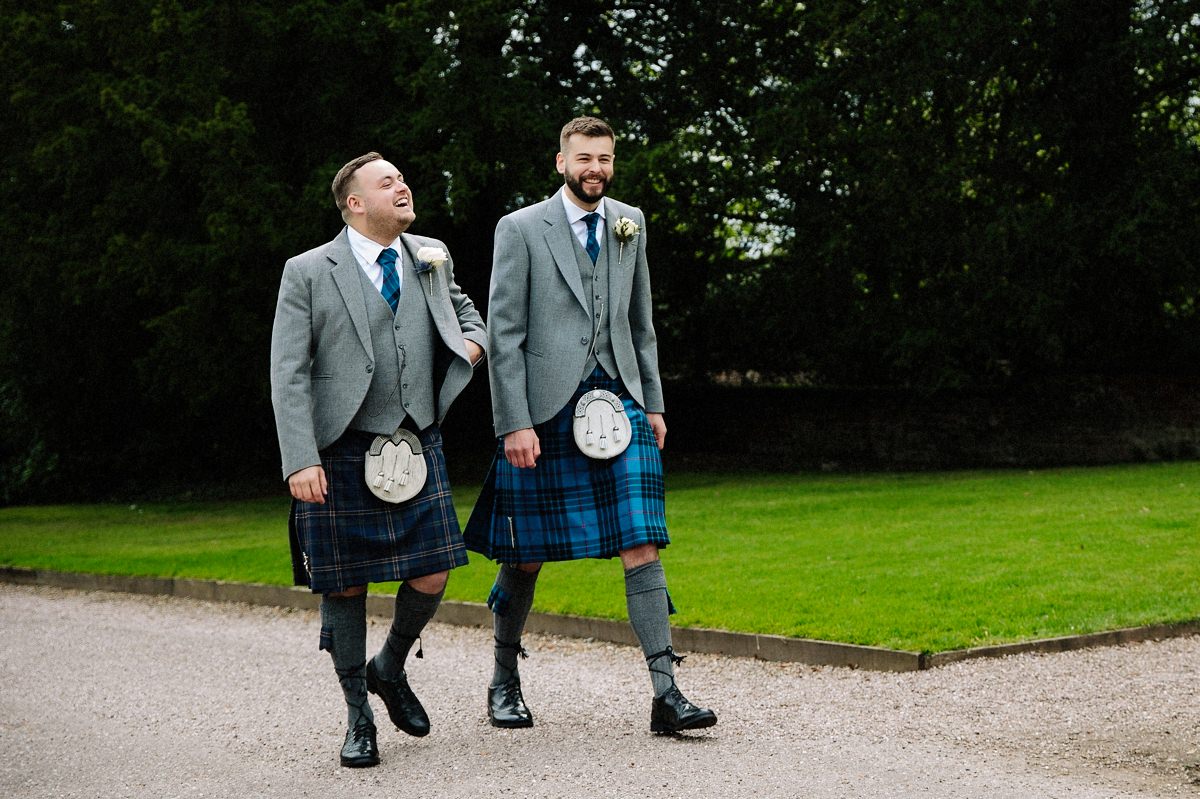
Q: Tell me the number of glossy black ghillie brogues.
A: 4